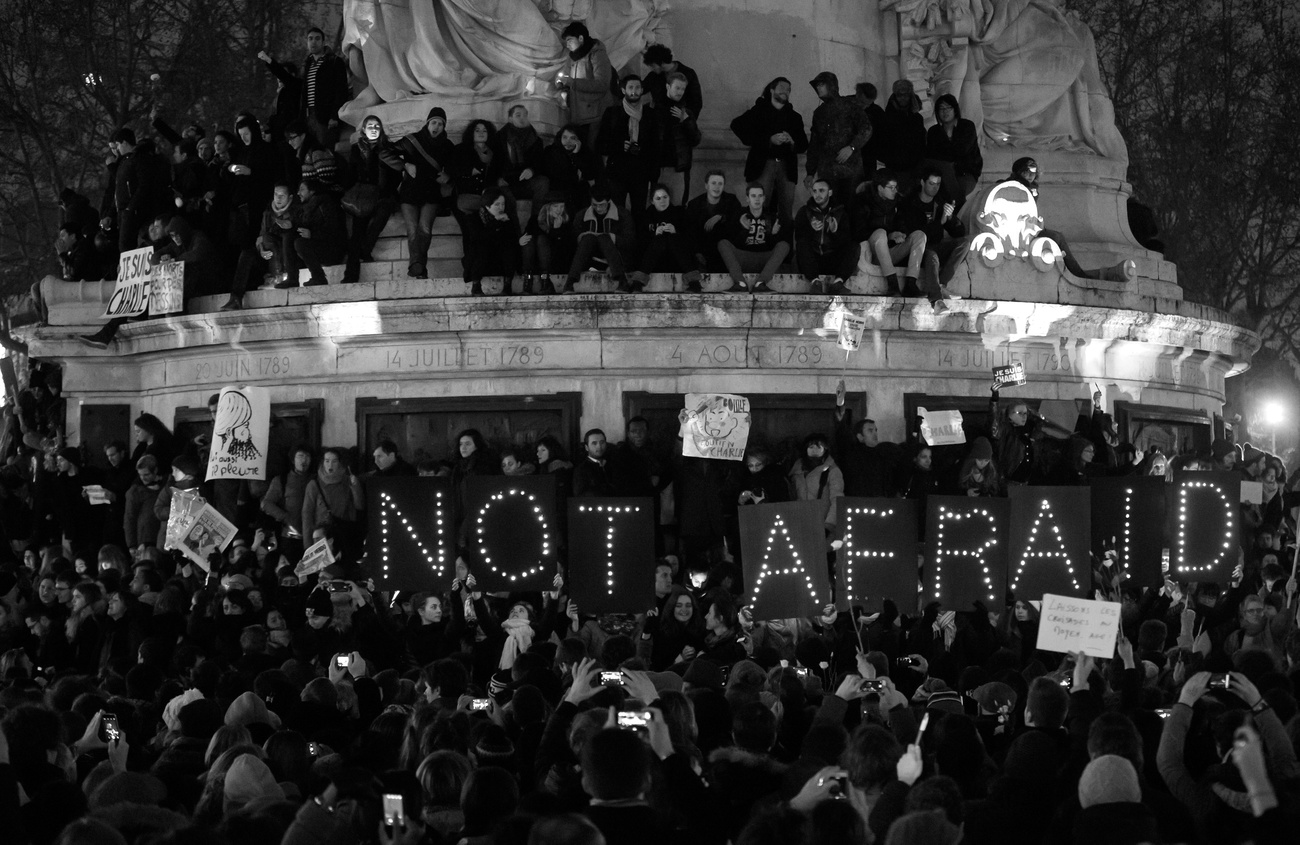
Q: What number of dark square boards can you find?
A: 9